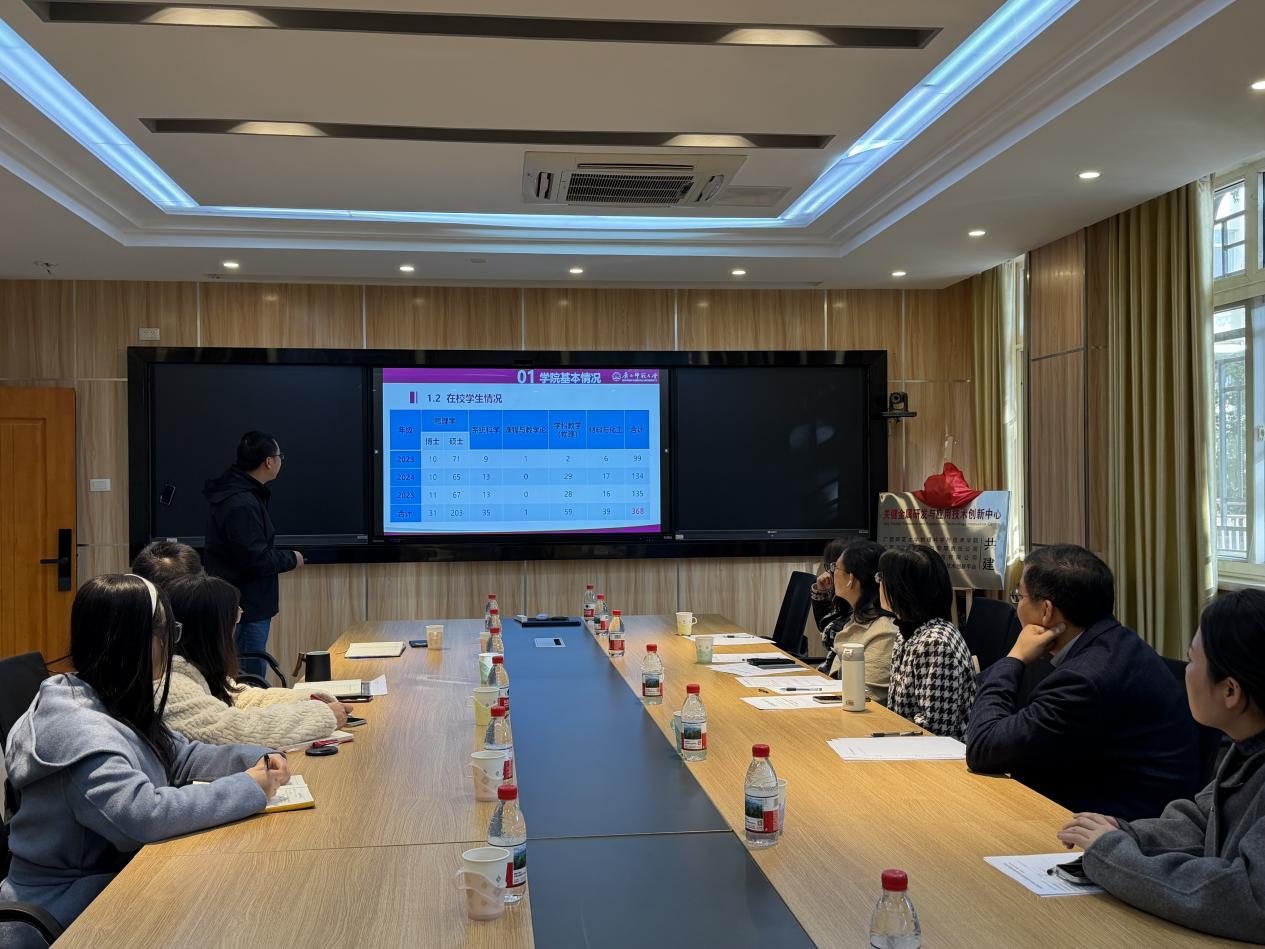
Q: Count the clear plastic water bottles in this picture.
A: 13